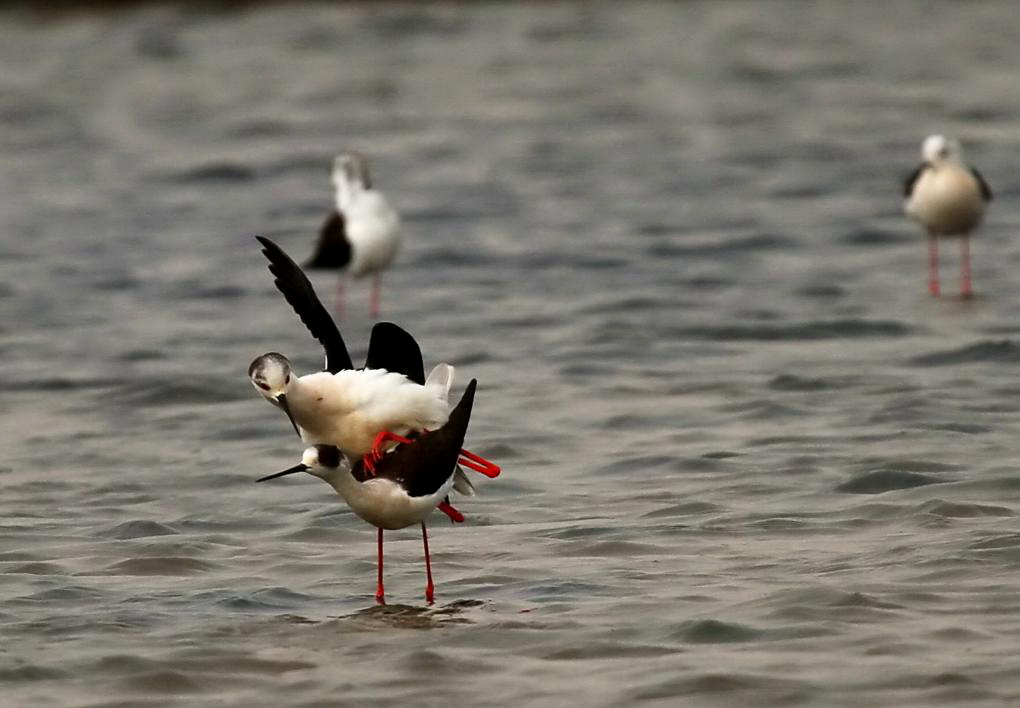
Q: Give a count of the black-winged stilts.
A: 4